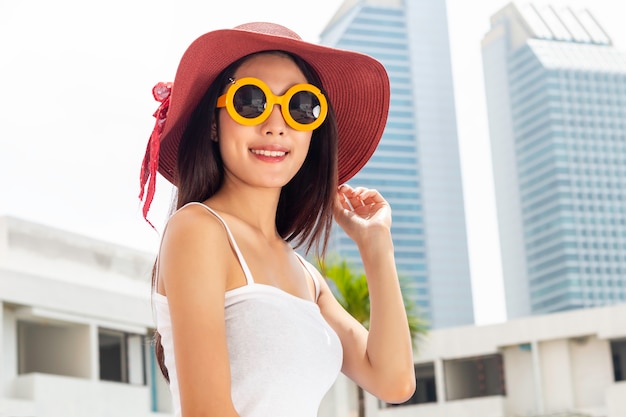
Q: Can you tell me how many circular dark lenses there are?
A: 2